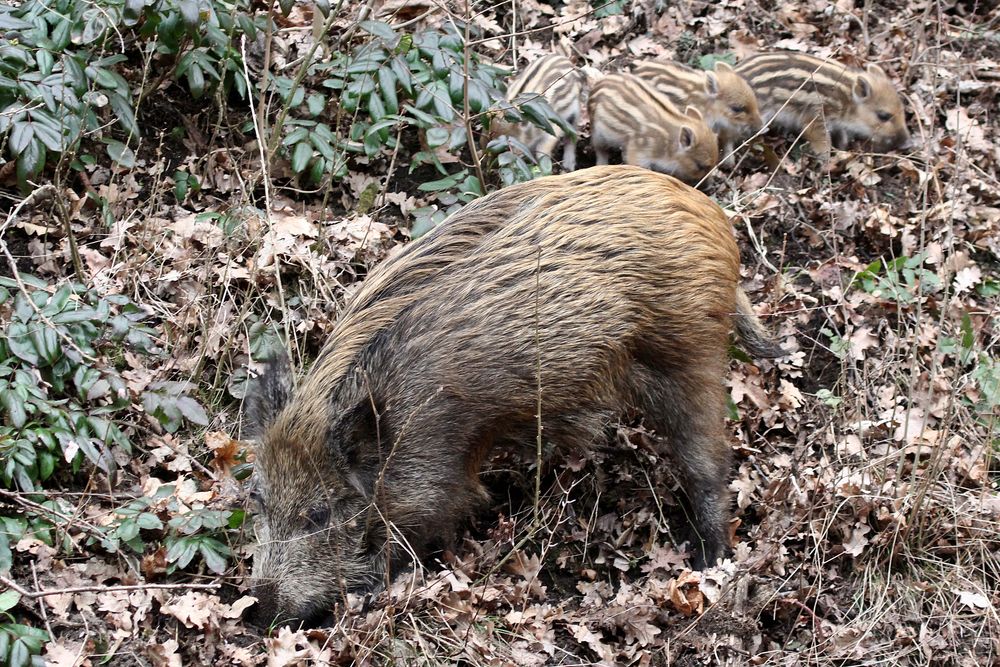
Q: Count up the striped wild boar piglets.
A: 4